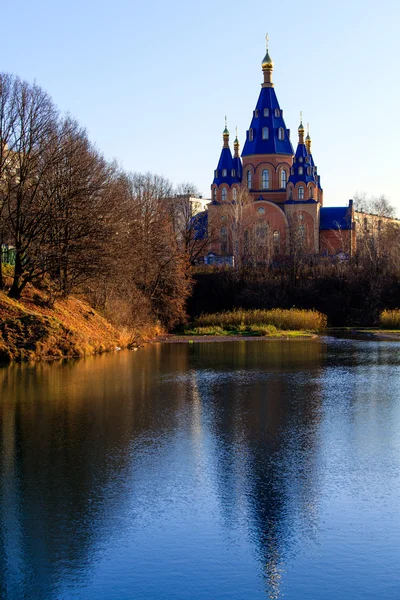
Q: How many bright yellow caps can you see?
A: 5